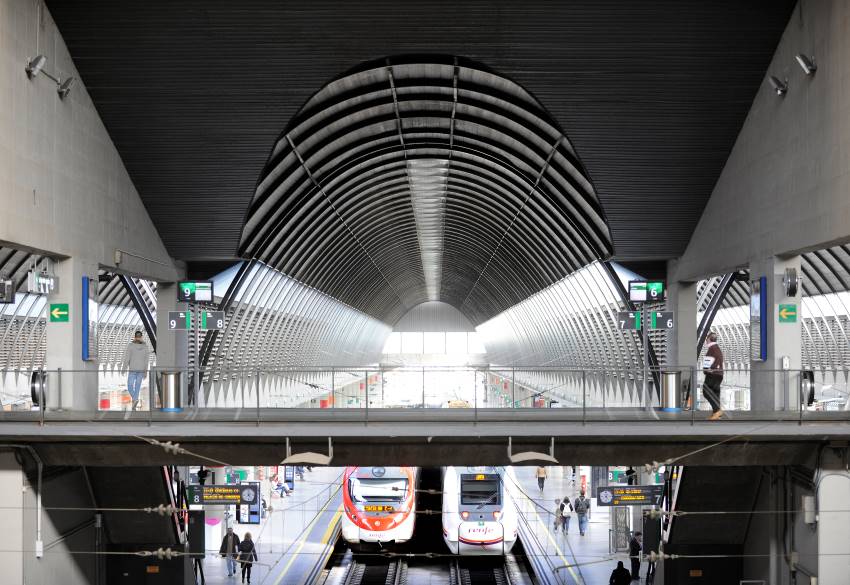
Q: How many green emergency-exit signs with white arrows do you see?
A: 2